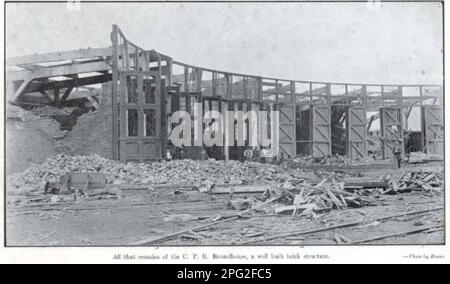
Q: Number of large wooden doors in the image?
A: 5